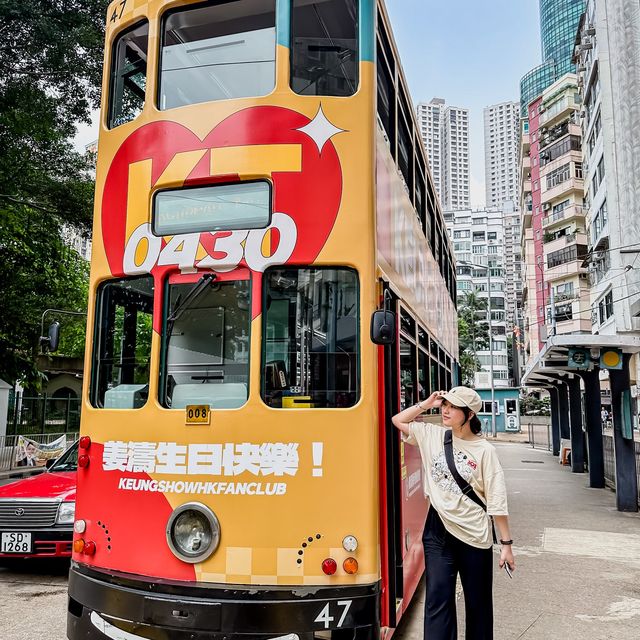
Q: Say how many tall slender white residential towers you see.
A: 2